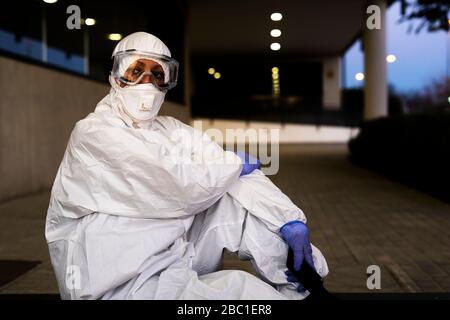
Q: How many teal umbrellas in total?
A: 0